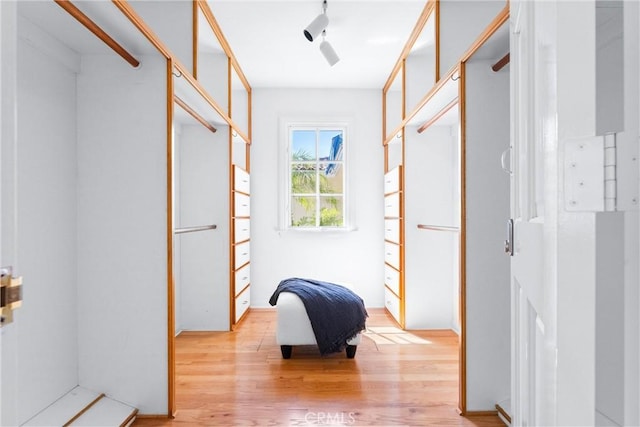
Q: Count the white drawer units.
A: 2